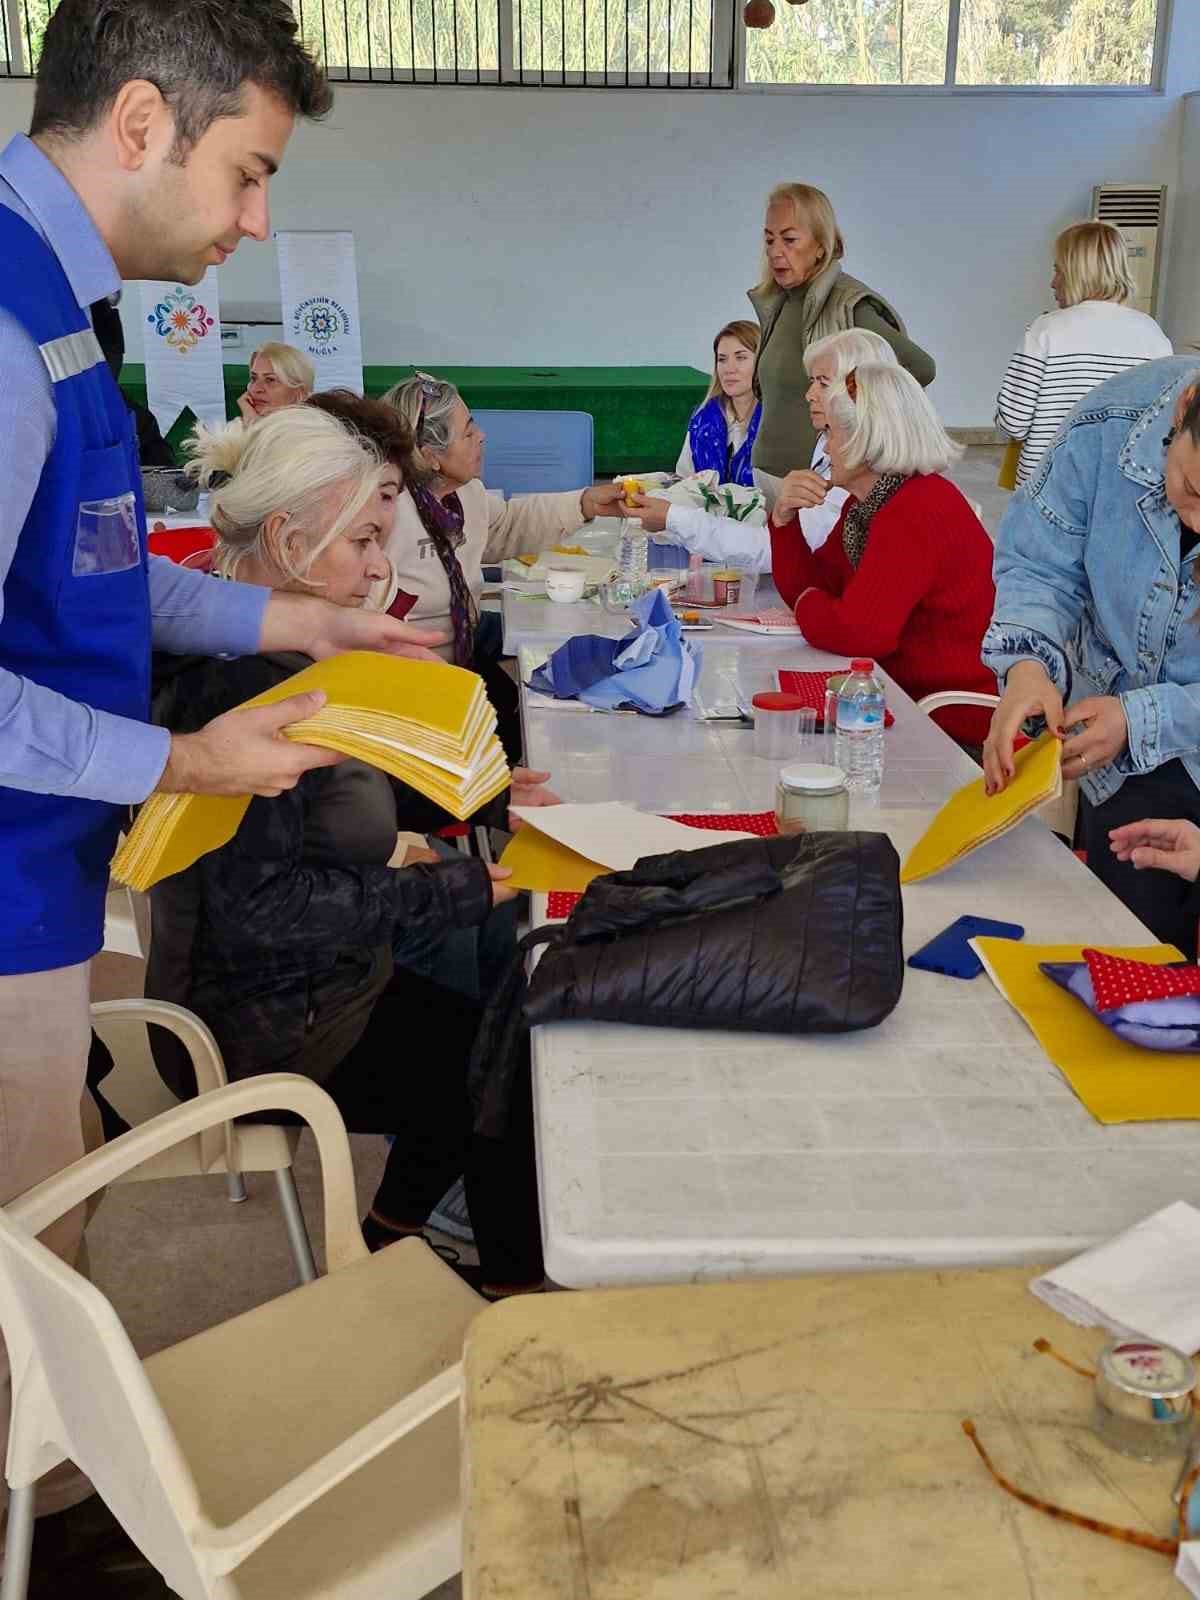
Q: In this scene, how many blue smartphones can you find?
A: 1